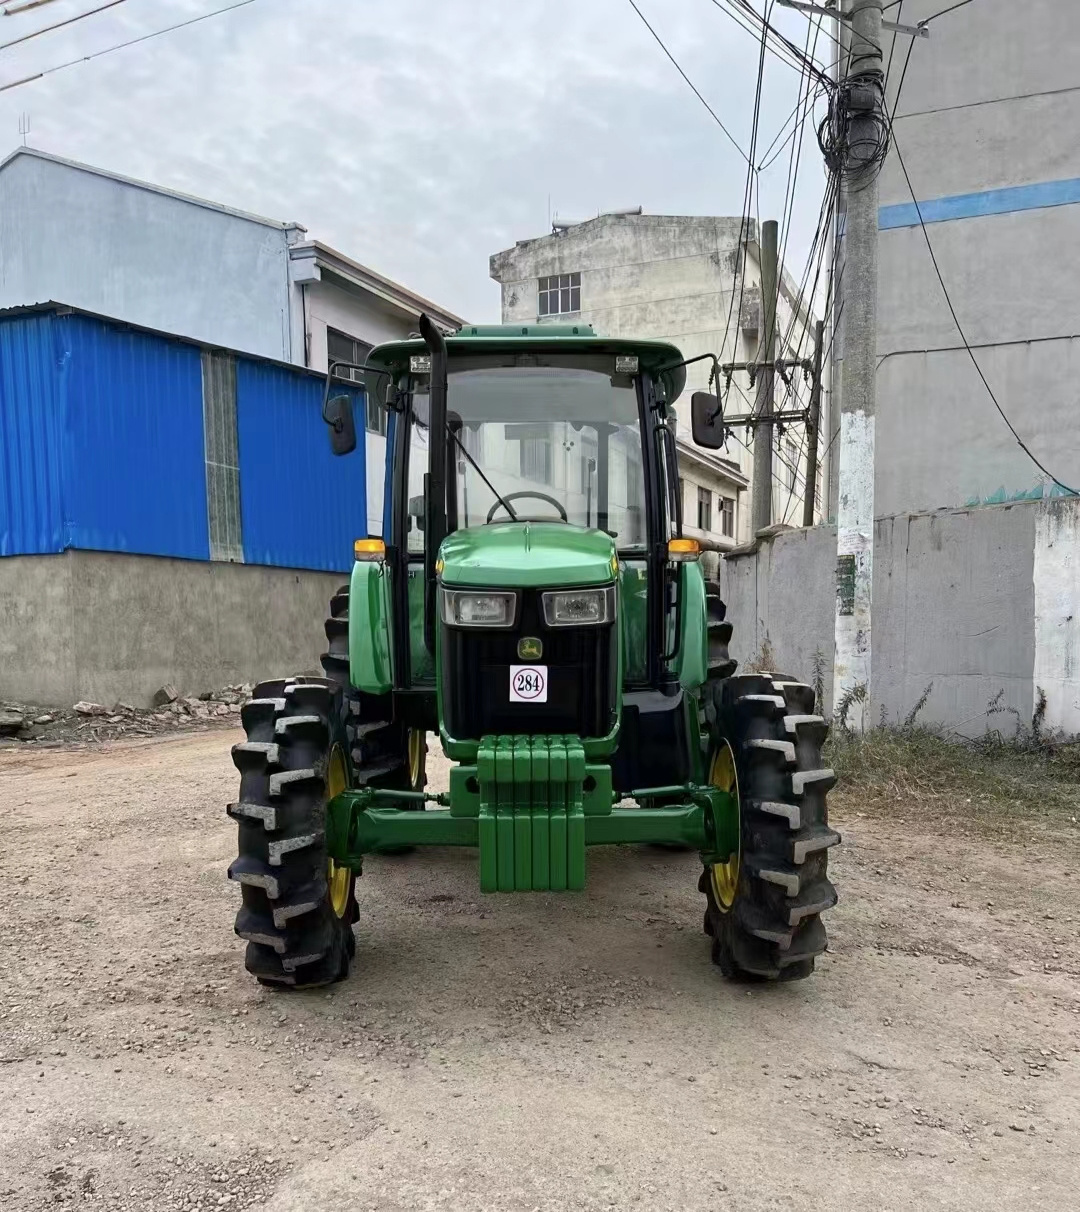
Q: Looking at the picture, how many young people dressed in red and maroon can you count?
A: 0